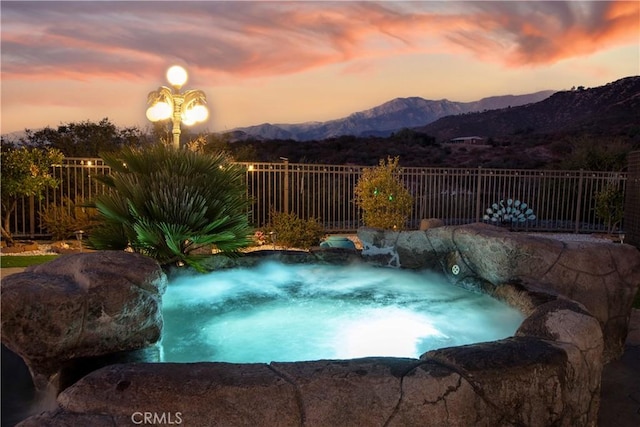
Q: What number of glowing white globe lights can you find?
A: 5